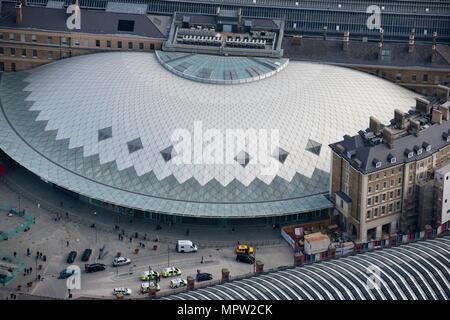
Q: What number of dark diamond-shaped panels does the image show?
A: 6